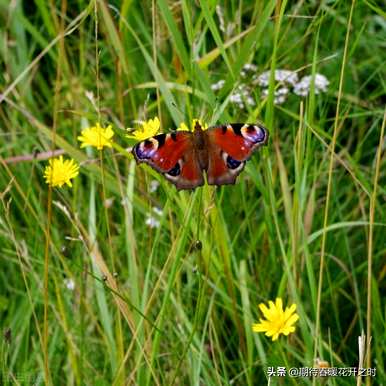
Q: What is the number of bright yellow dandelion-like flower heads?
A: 5